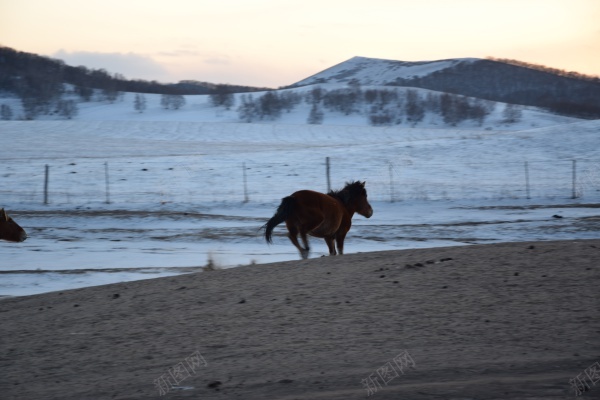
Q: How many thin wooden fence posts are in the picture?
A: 7